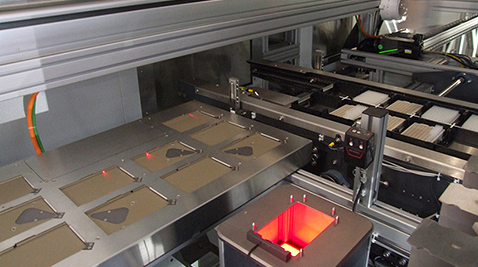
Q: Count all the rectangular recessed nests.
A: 10